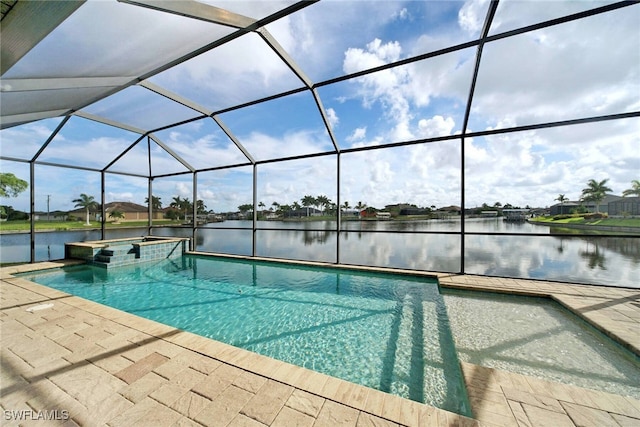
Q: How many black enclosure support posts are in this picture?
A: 7